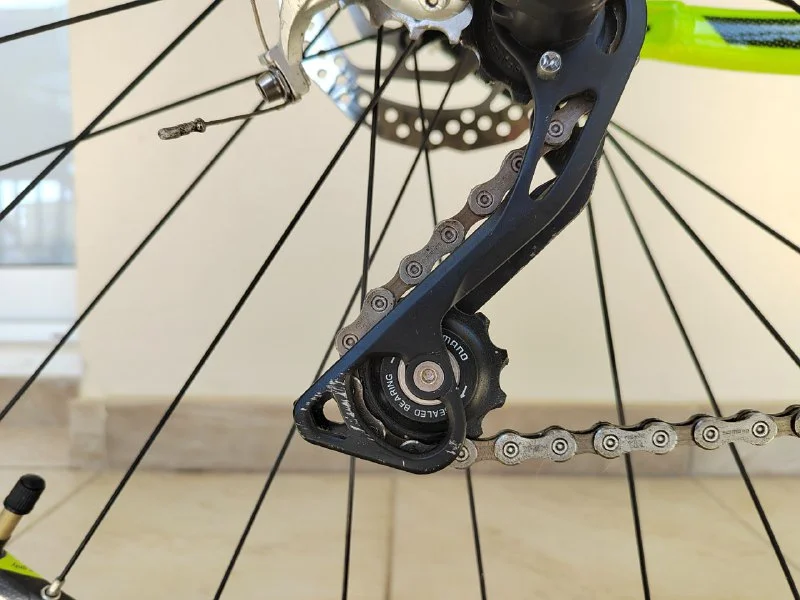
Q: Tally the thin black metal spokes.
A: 12